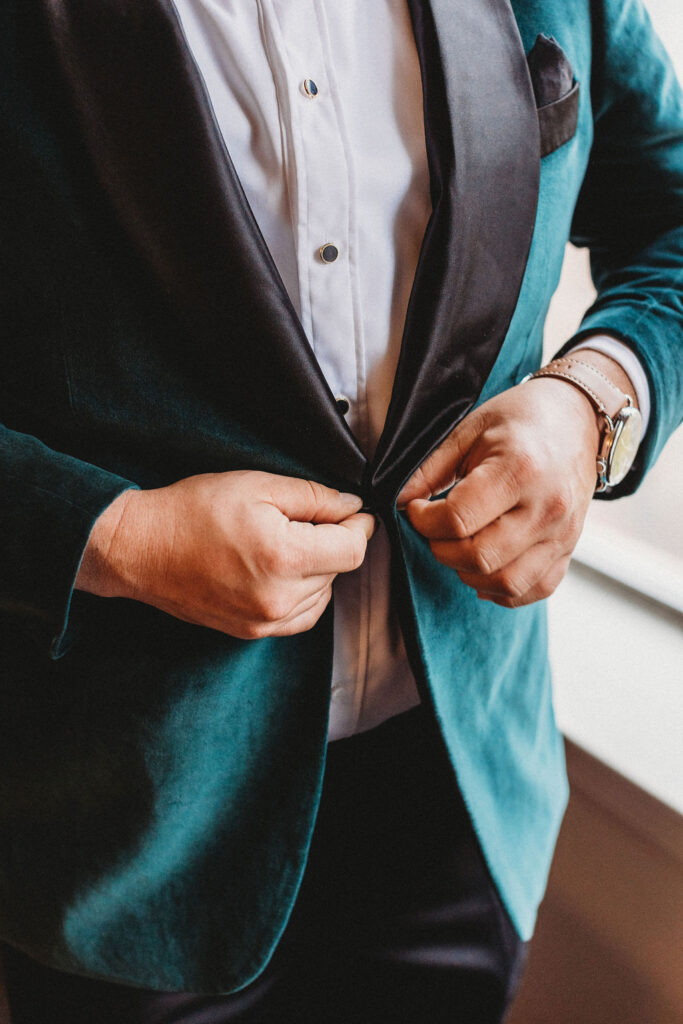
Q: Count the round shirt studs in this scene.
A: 3